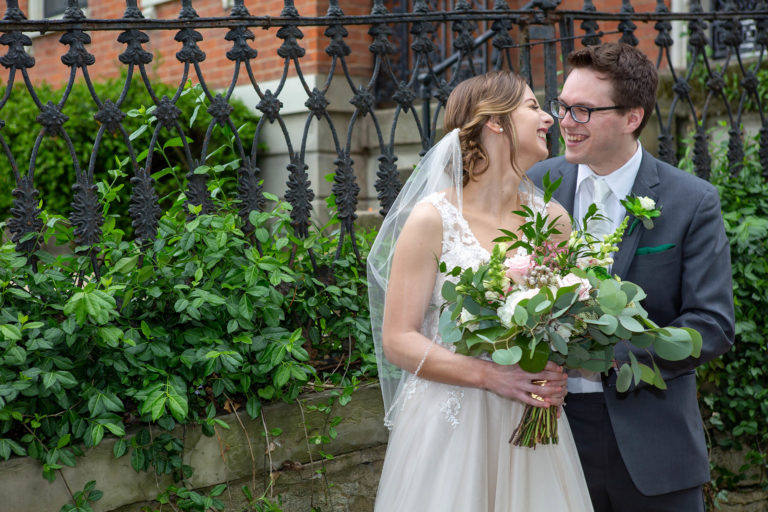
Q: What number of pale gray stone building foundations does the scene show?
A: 1